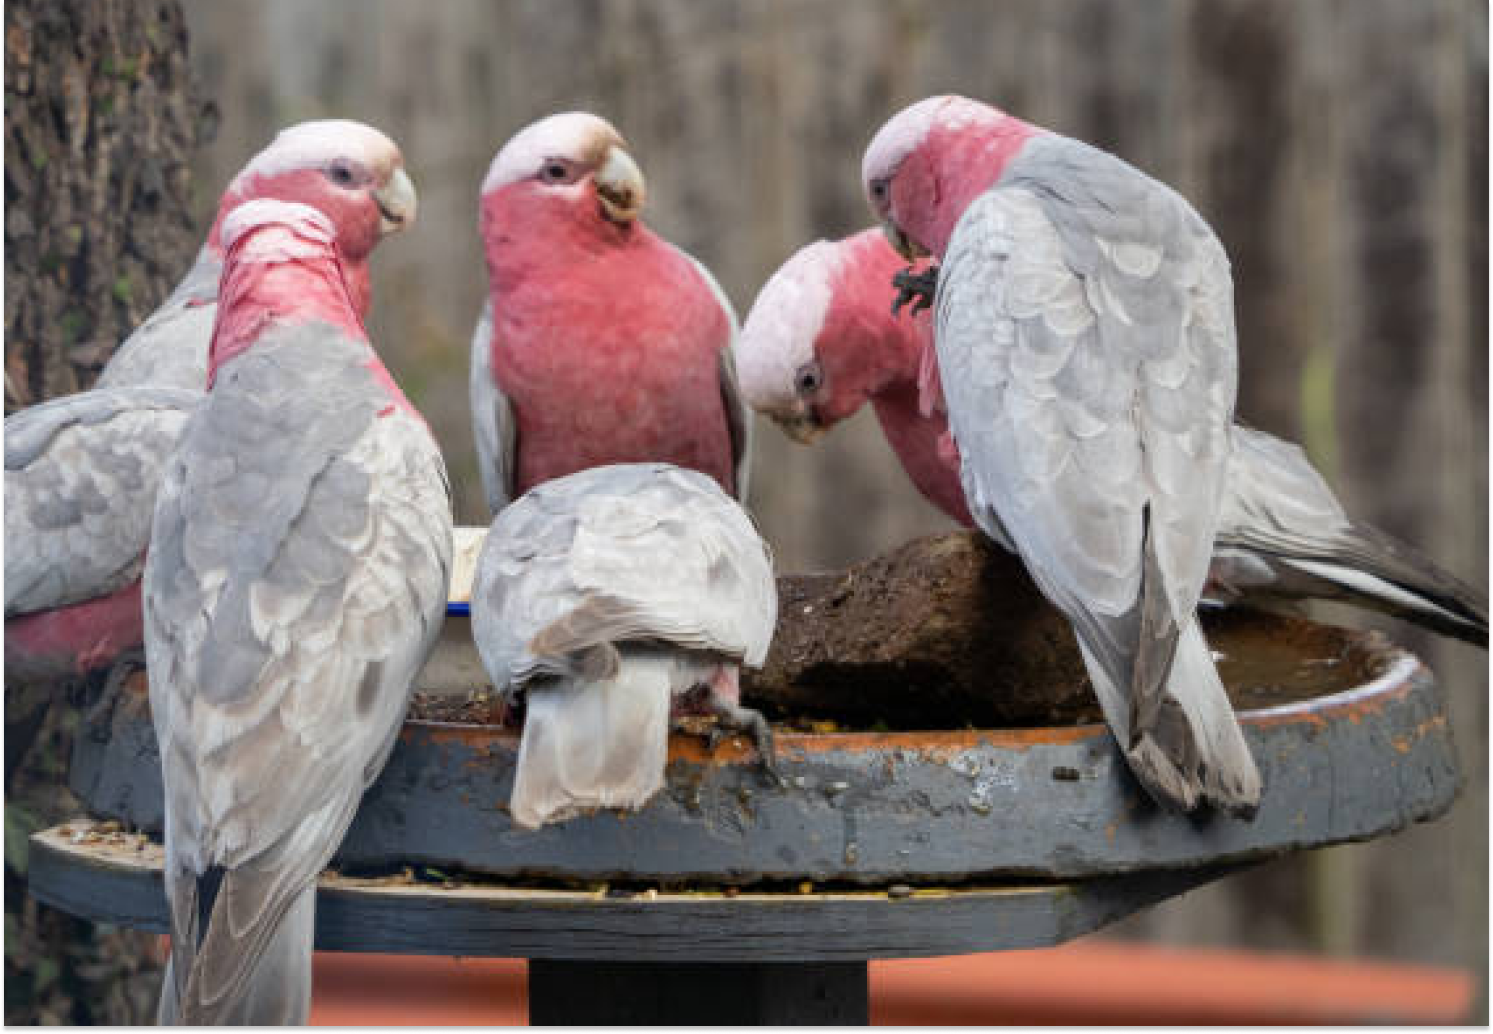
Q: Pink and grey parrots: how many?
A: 7